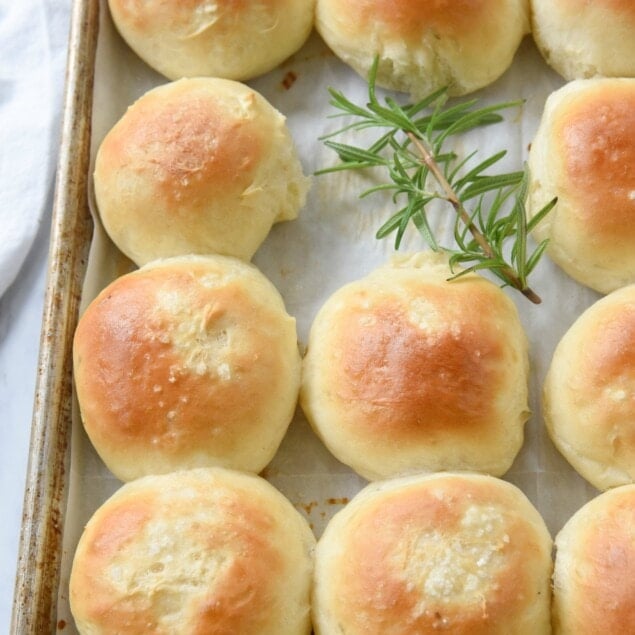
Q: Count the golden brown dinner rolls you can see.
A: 11